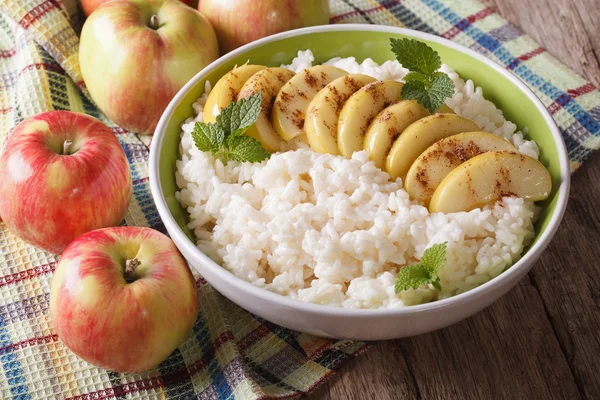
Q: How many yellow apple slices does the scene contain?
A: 9